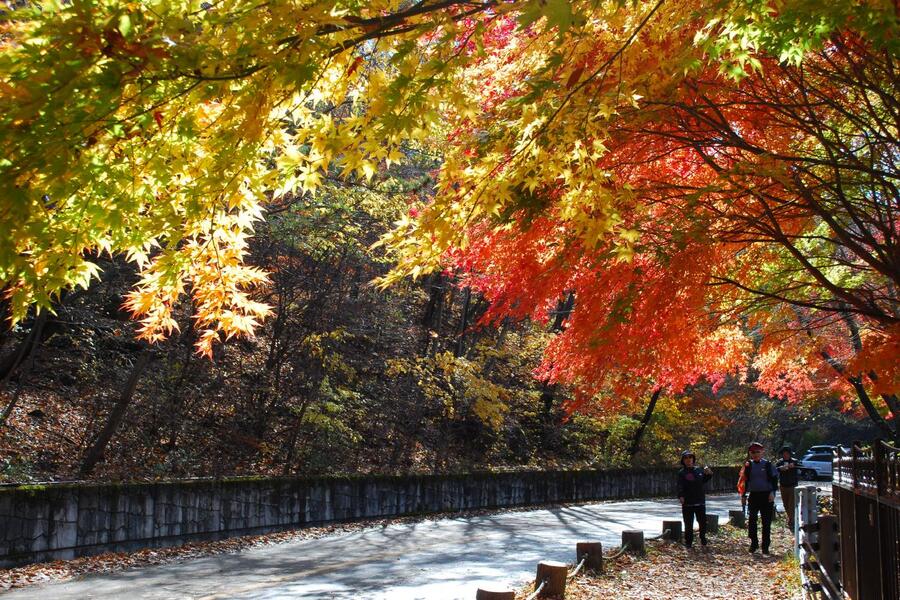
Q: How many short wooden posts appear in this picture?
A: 7